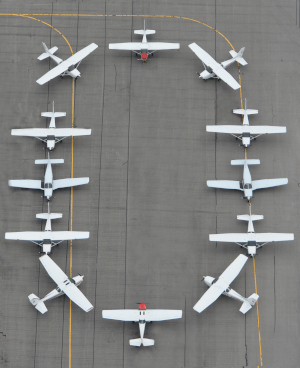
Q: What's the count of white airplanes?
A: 12